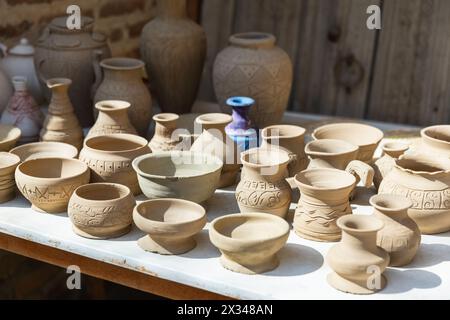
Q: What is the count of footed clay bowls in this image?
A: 2